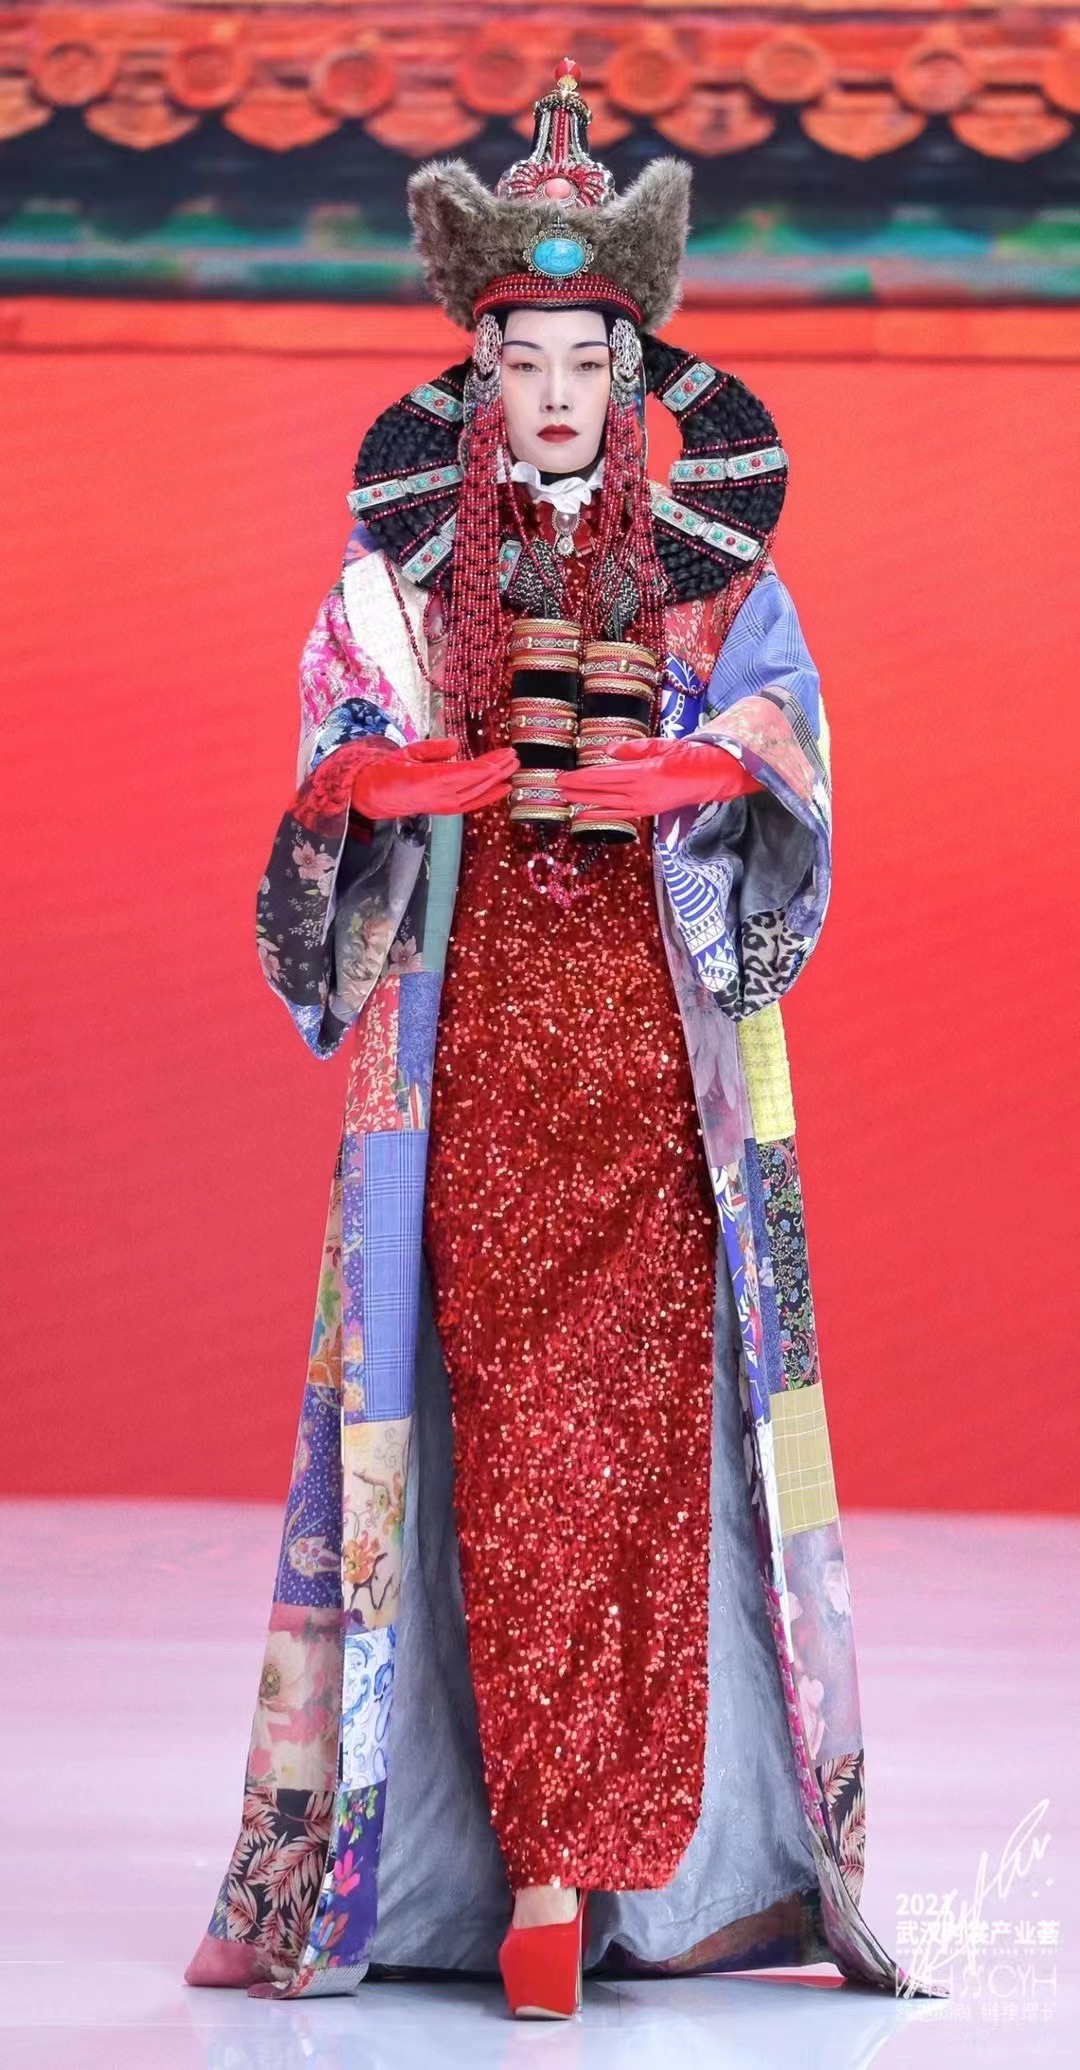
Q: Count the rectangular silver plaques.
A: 11